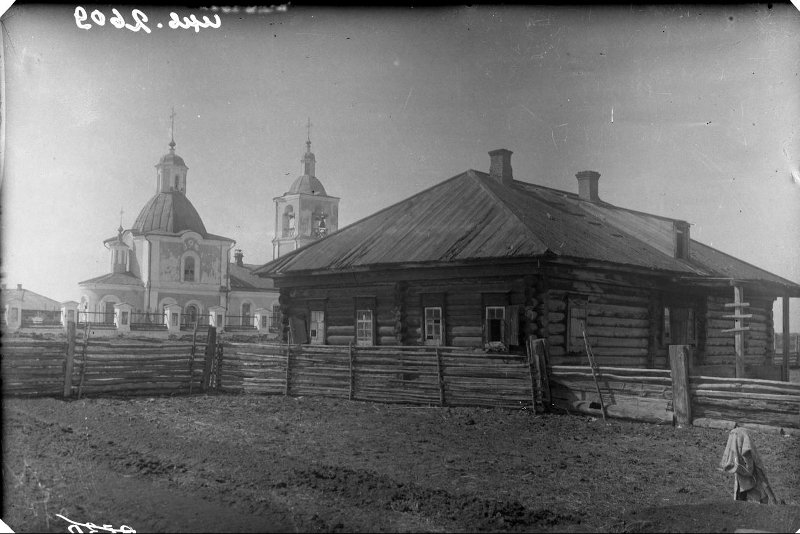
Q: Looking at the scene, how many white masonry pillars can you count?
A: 6